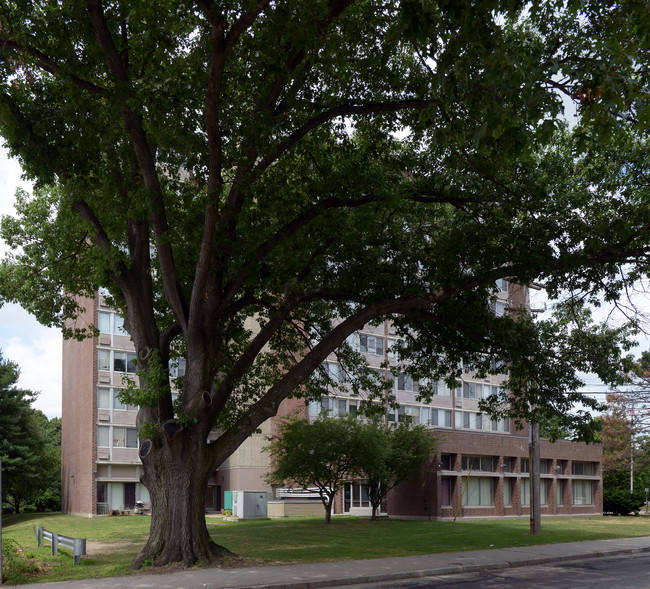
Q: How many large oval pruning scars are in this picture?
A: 4